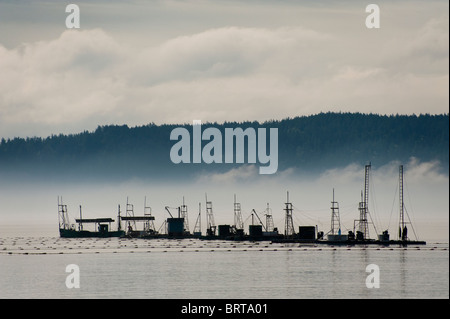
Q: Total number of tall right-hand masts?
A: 2